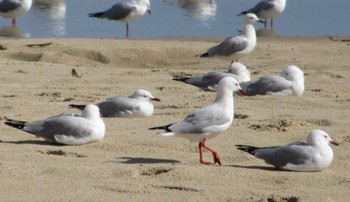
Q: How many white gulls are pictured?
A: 10